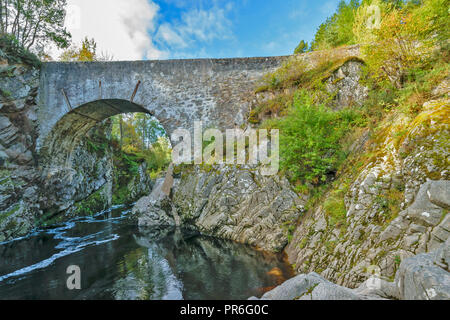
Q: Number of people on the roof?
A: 0